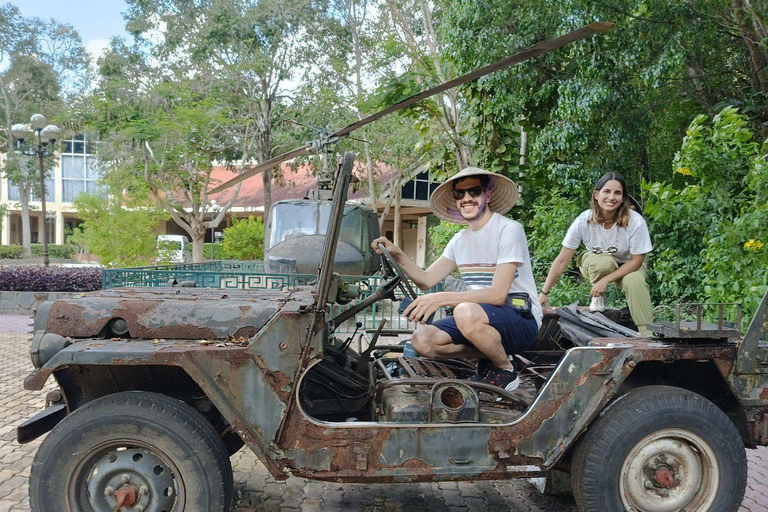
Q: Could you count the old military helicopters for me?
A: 1